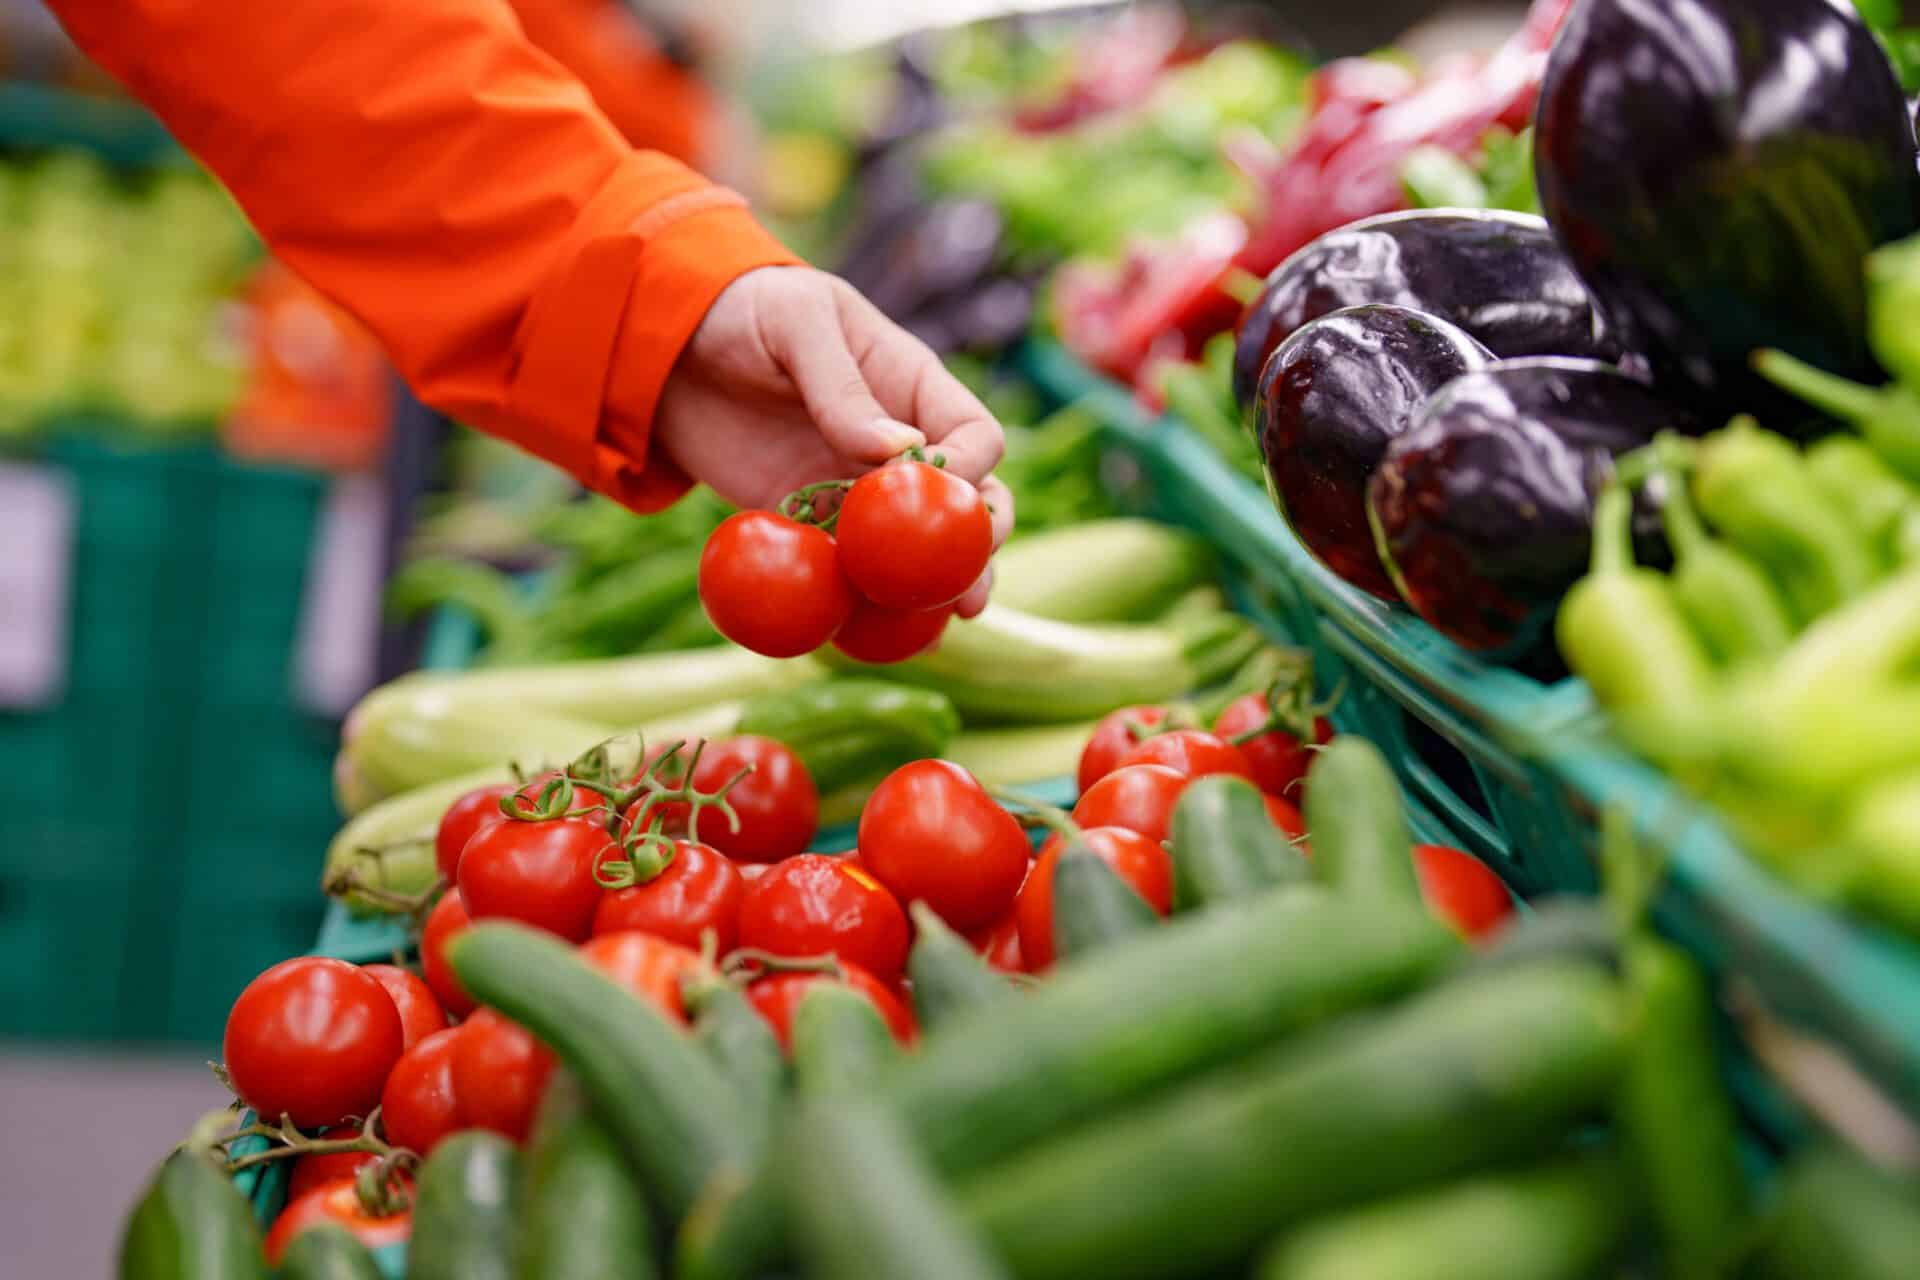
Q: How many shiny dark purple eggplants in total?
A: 4